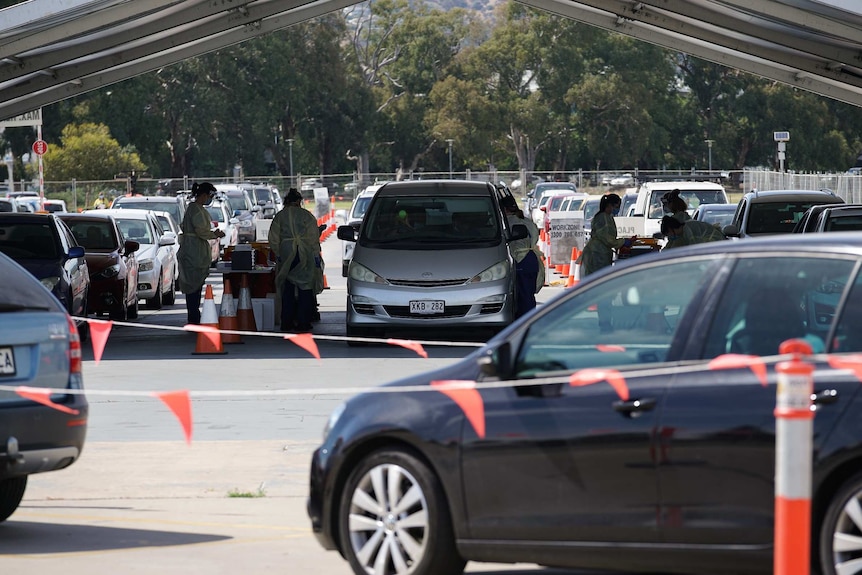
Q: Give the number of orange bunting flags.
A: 11